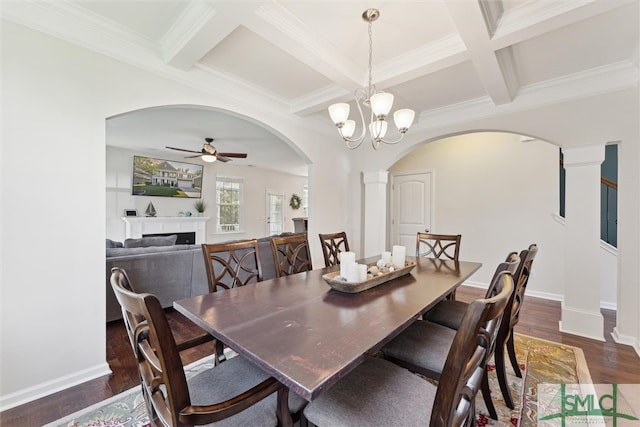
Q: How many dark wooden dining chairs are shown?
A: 8